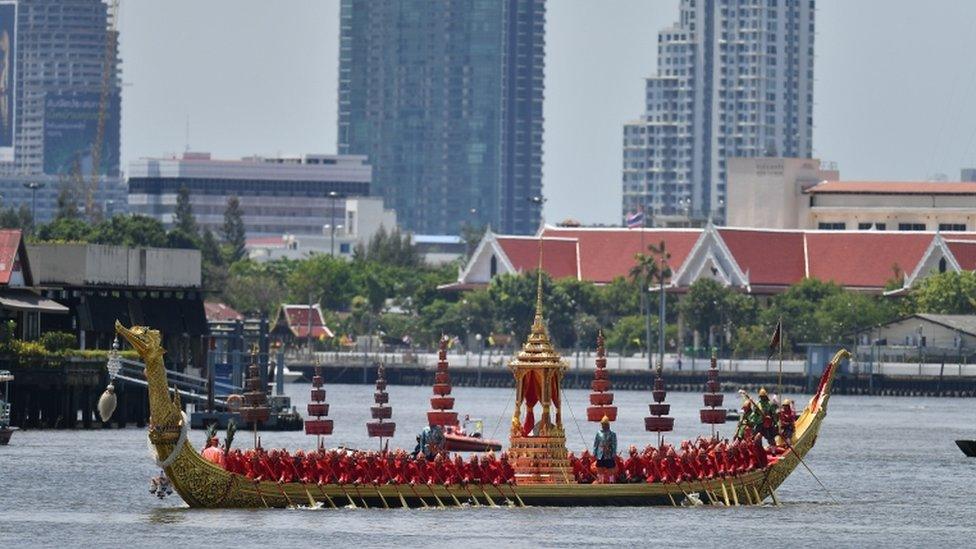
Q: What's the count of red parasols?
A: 7